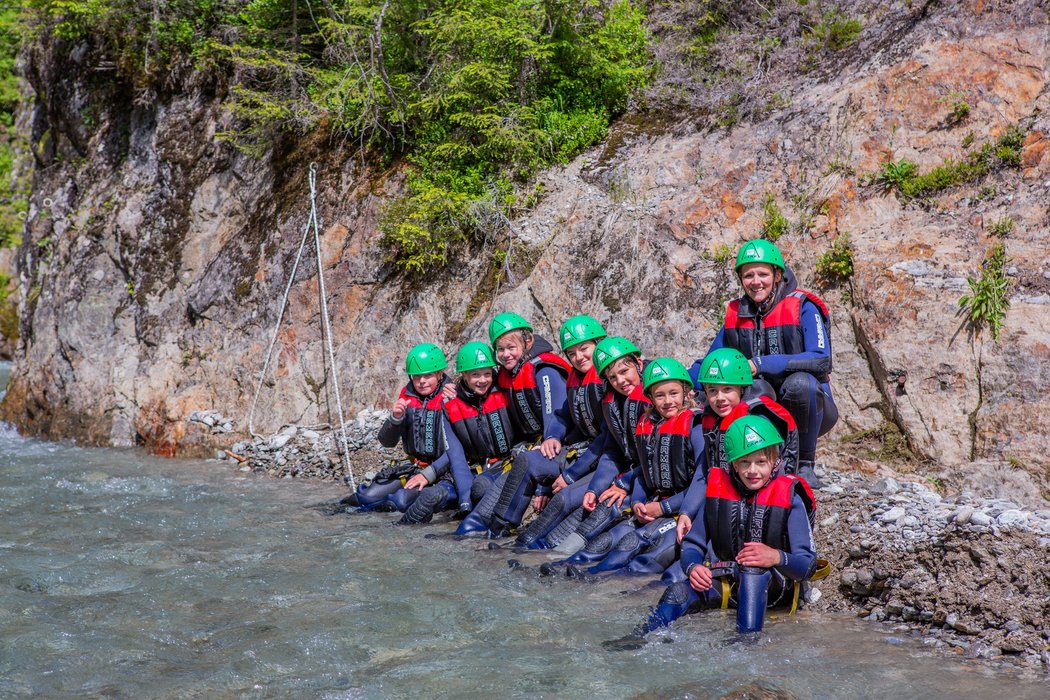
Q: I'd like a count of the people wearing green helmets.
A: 9